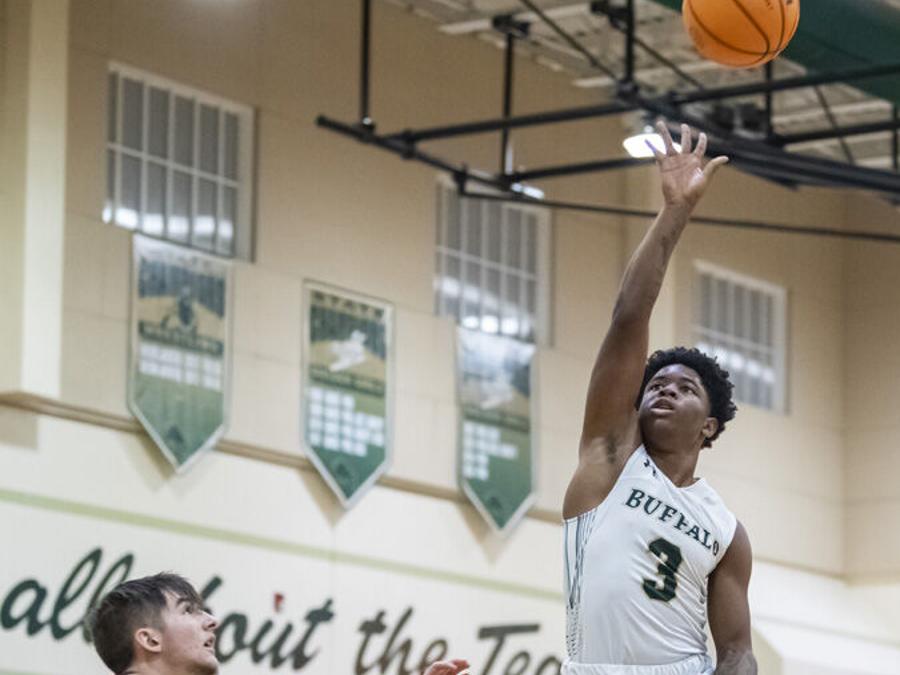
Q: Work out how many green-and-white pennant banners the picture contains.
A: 3